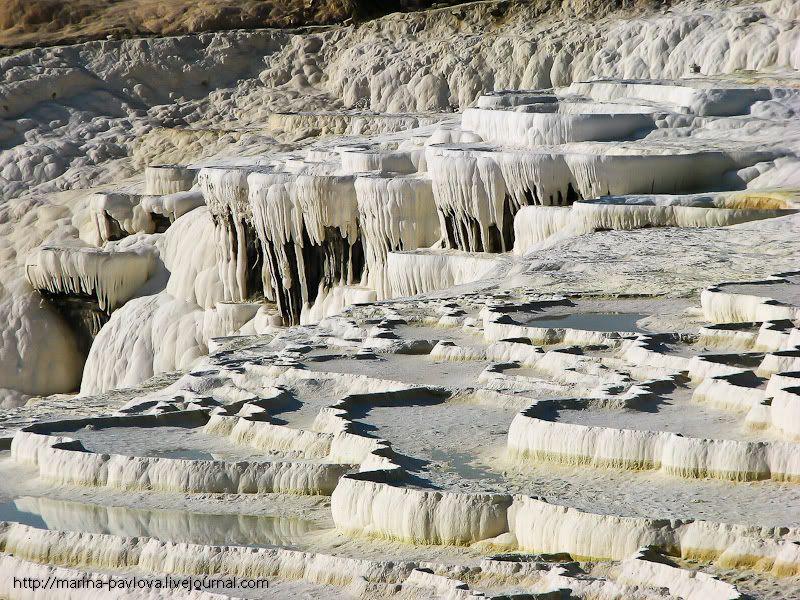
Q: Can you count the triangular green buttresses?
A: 0